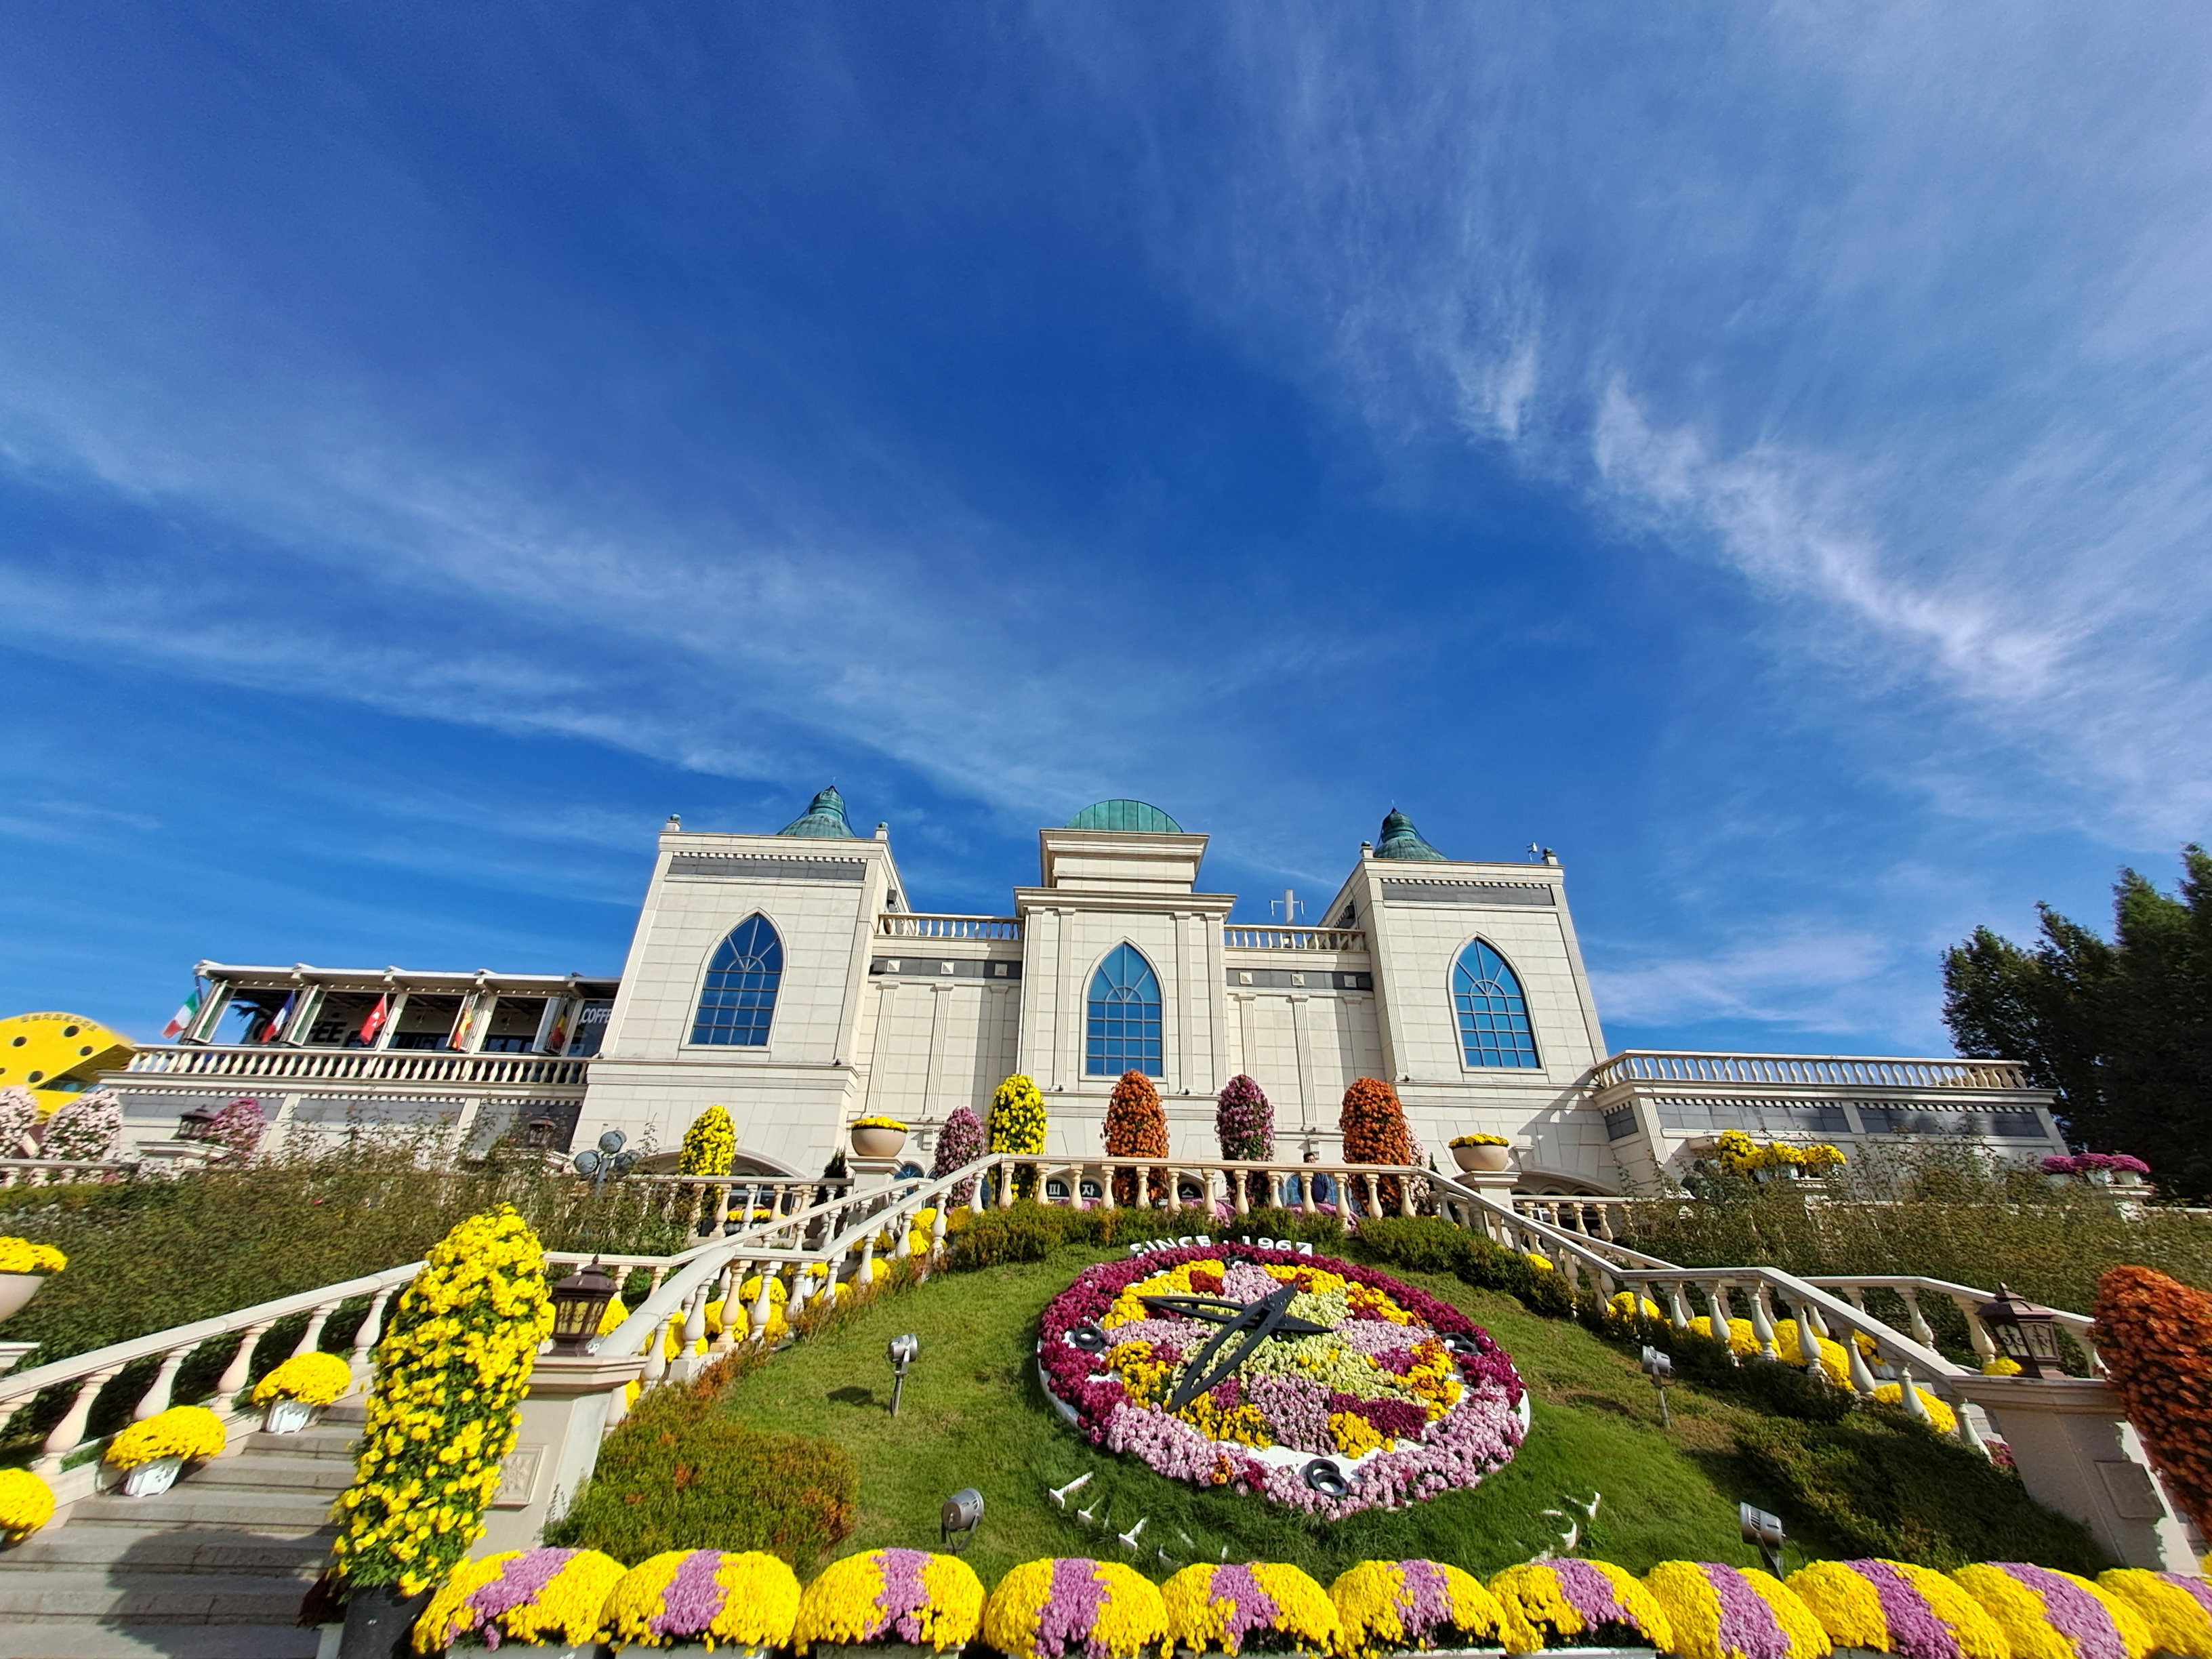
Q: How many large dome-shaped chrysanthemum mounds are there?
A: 11